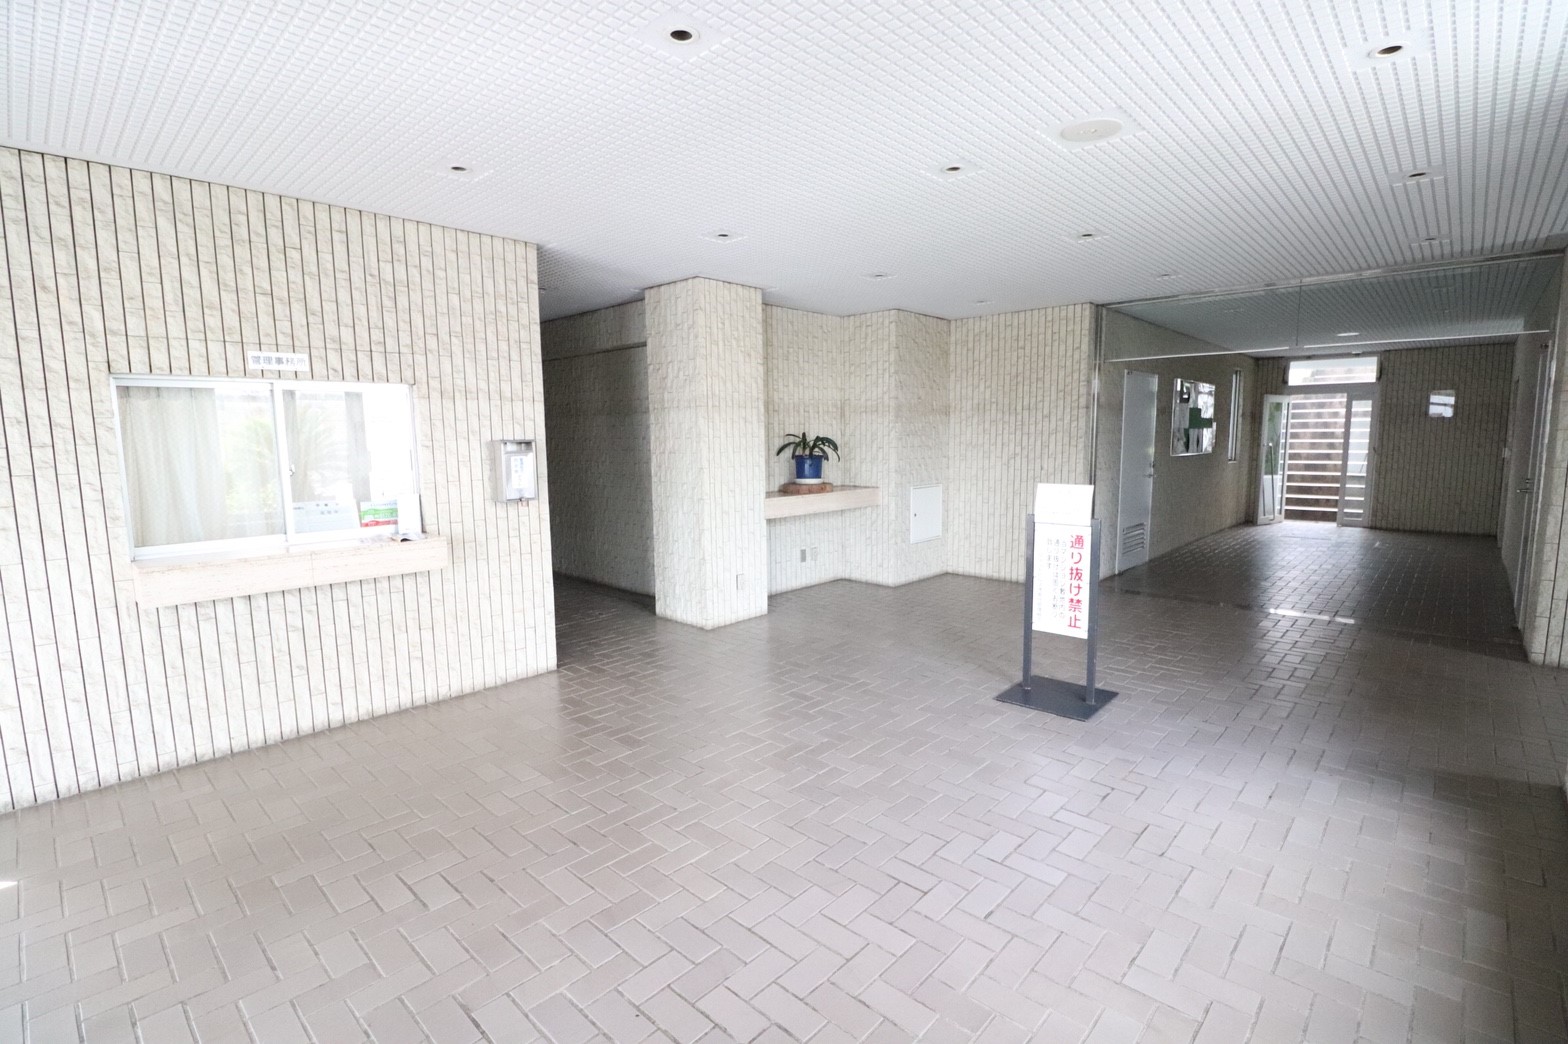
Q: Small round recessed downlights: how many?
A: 11